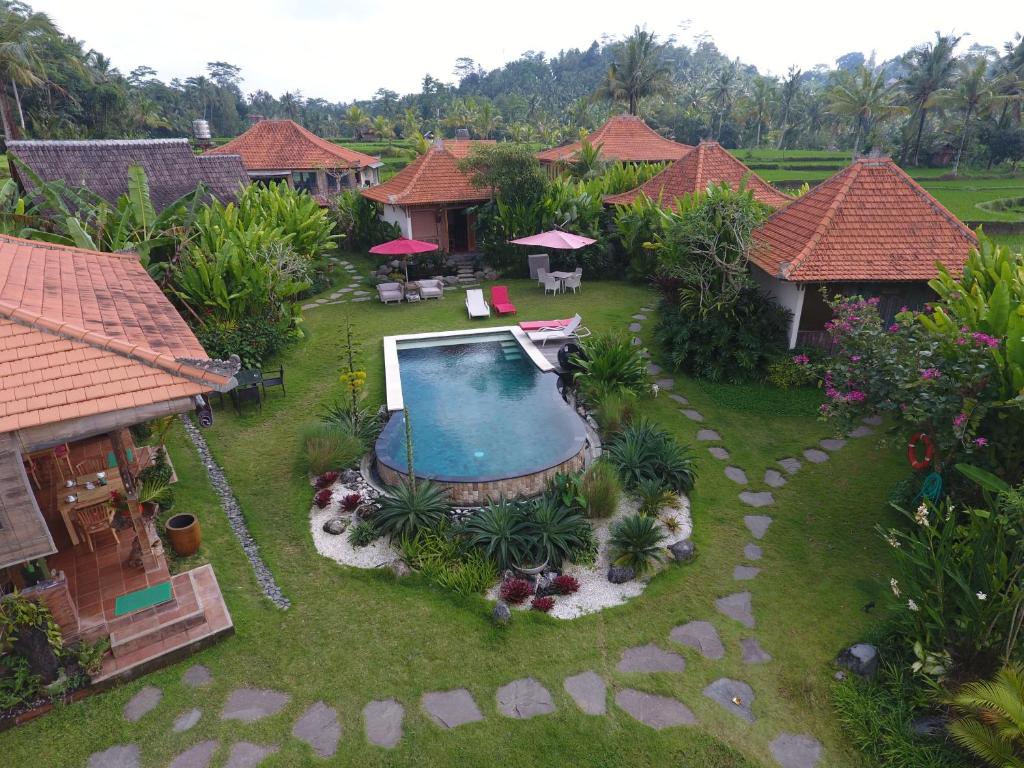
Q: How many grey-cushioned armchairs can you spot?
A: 2